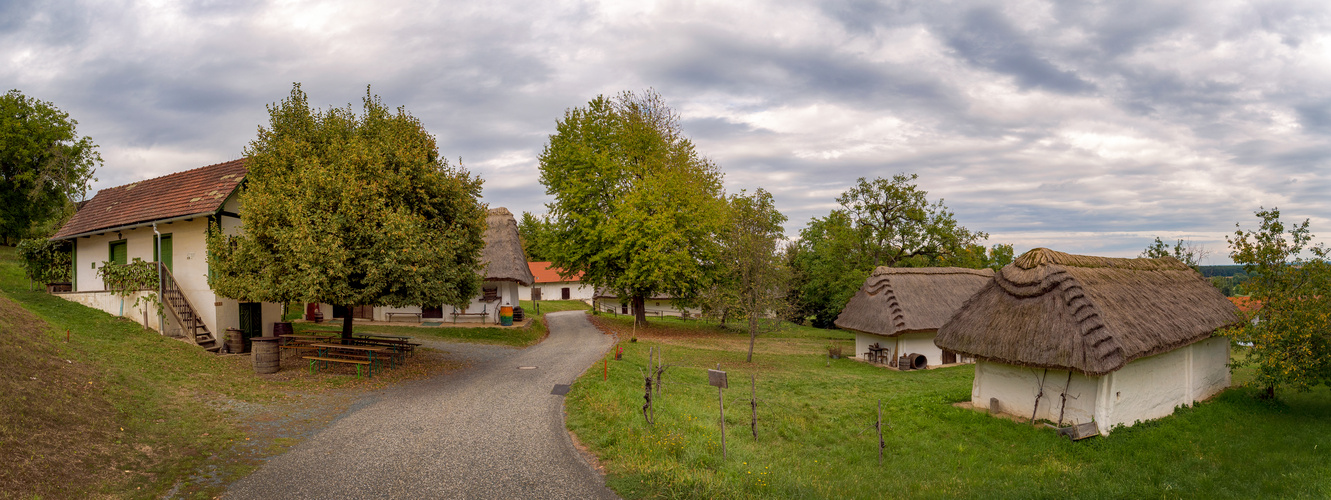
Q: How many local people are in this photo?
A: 0